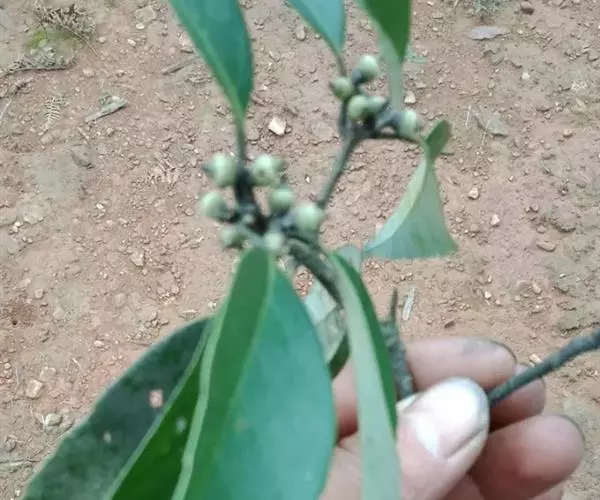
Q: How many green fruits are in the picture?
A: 12